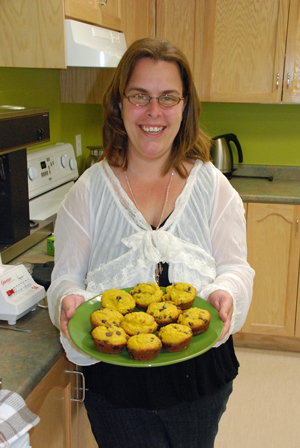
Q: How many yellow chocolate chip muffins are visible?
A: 10